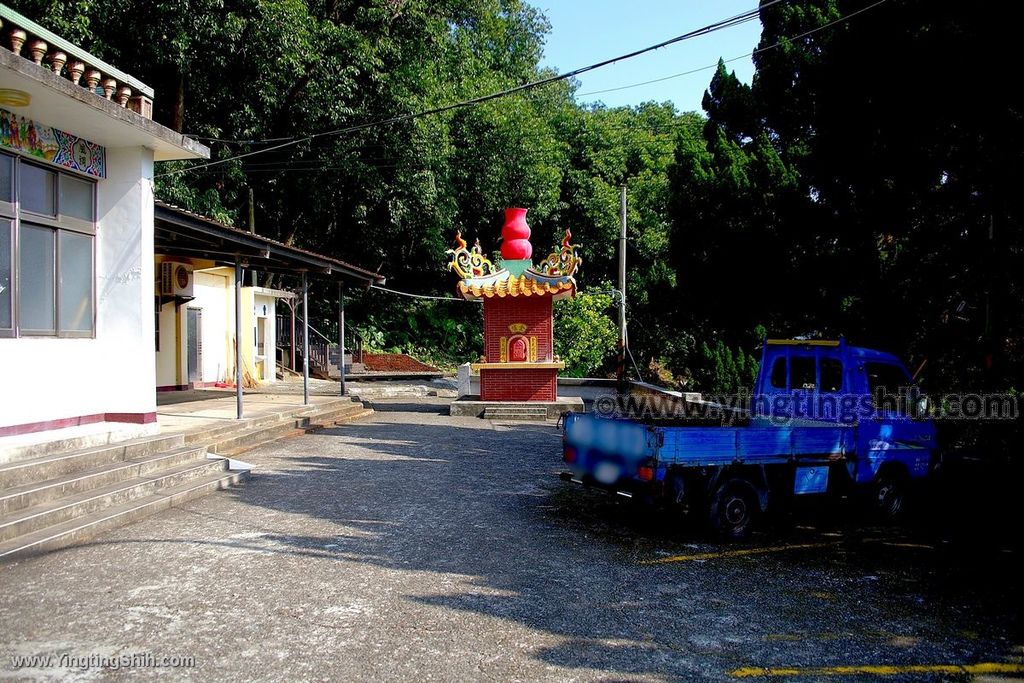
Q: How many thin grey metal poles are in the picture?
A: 3